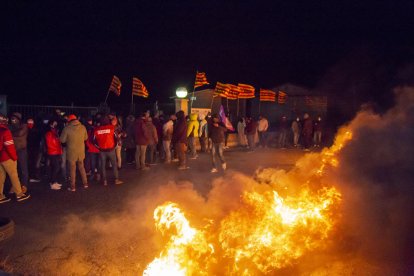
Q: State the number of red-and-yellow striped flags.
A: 8